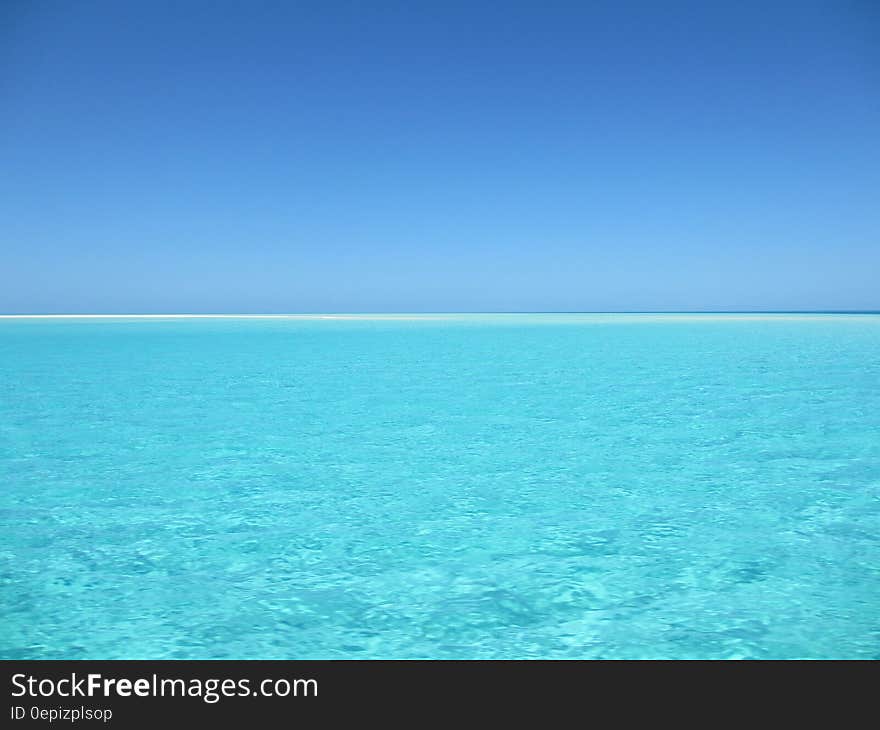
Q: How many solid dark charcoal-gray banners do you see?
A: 1